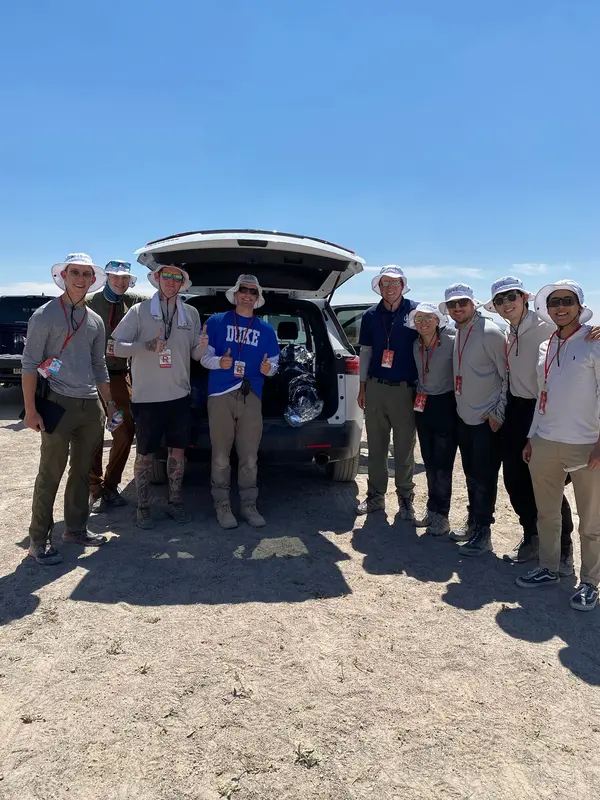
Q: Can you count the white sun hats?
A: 9